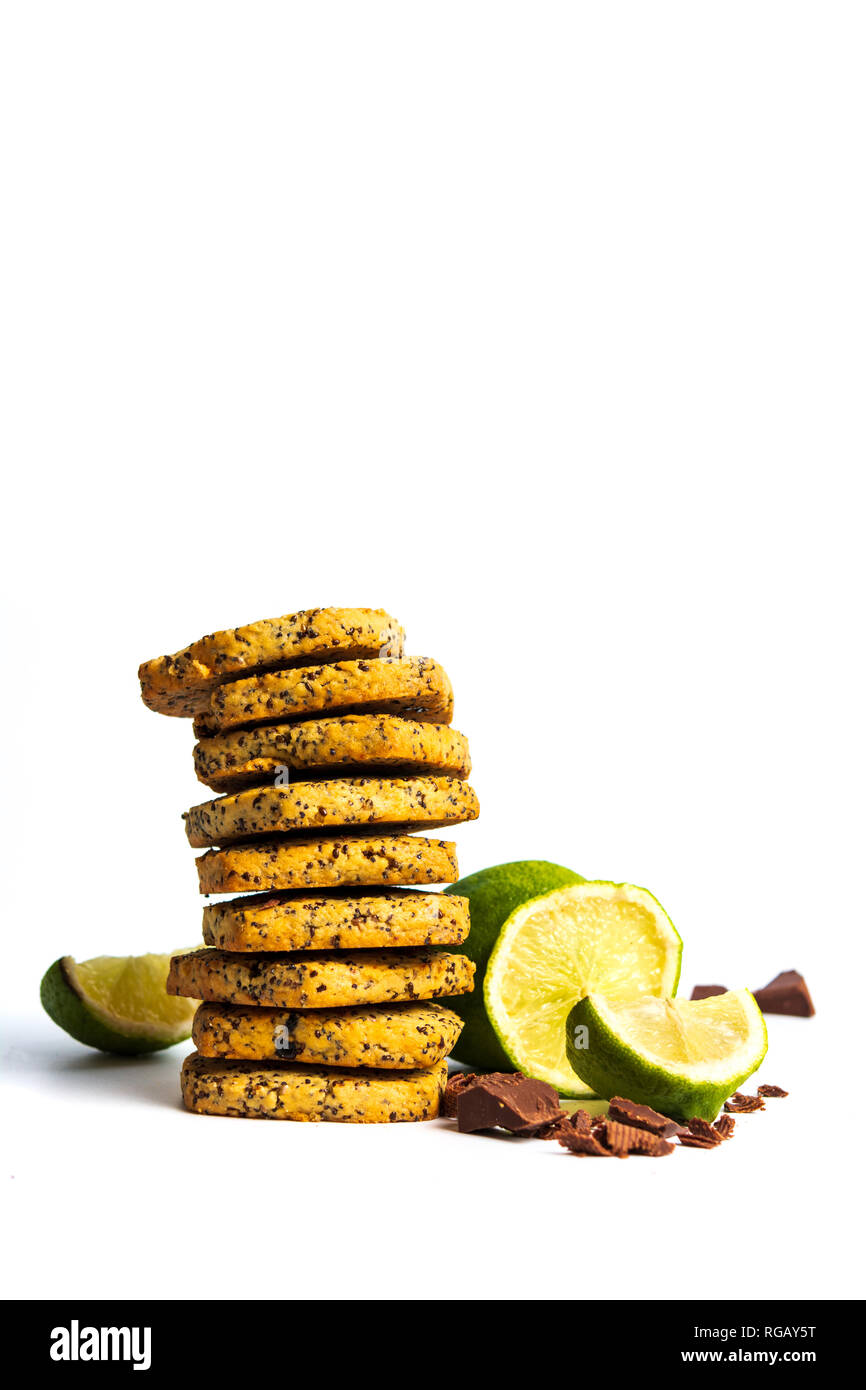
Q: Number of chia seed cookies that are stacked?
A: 9